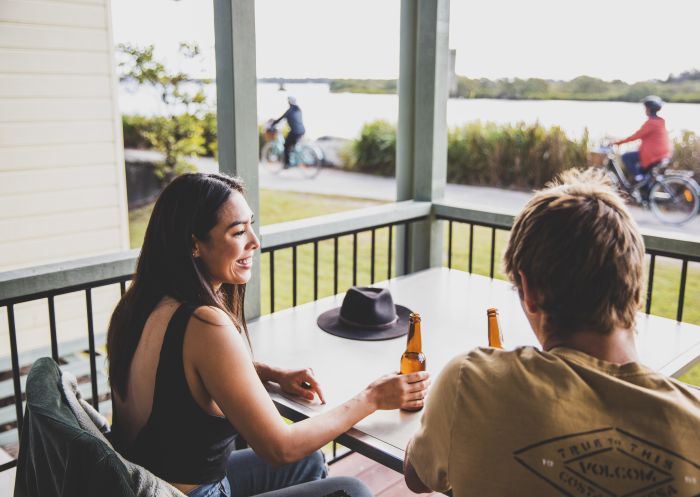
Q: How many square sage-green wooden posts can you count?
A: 2